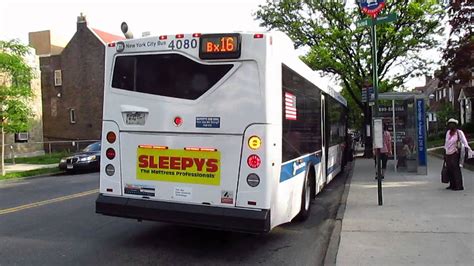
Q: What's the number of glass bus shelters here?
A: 1